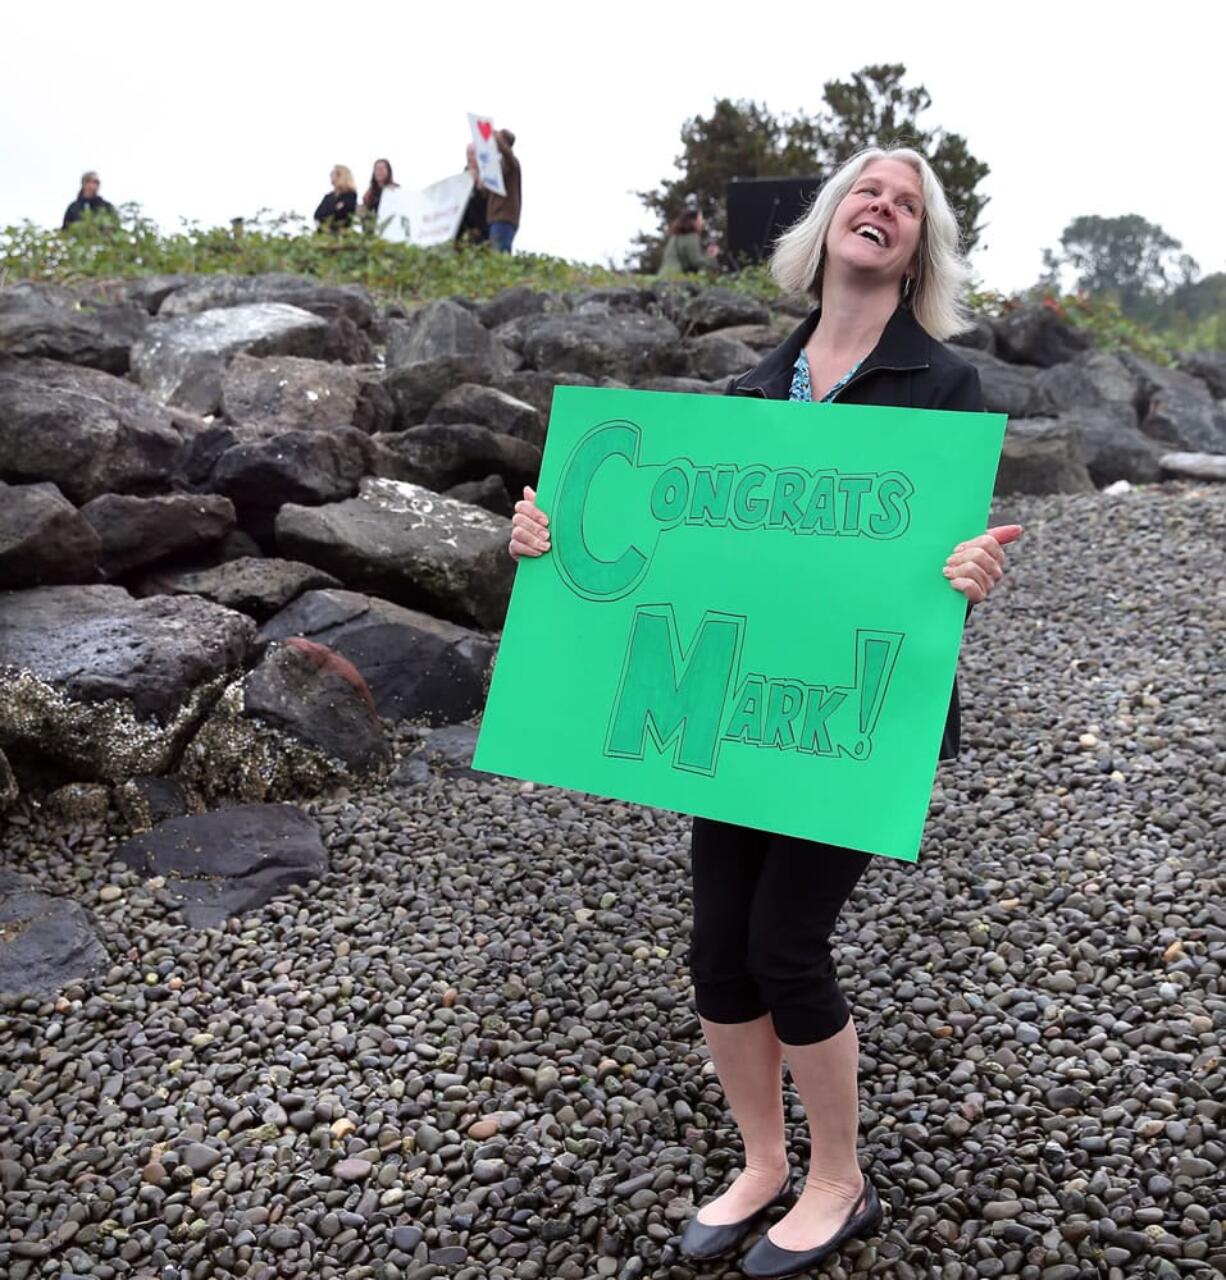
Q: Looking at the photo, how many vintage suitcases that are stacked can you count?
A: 0